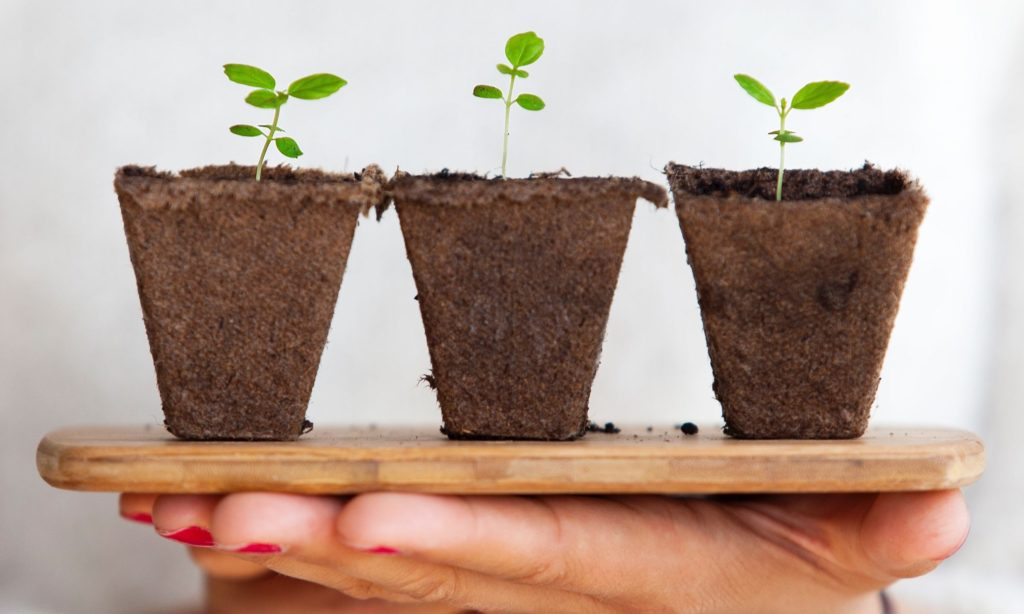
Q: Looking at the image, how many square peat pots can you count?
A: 3